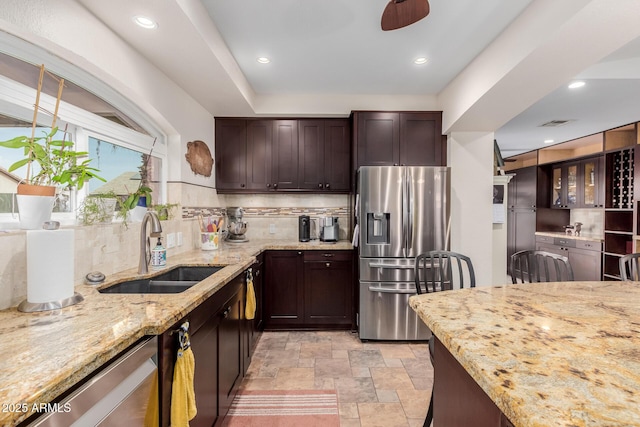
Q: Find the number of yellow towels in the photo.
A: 2